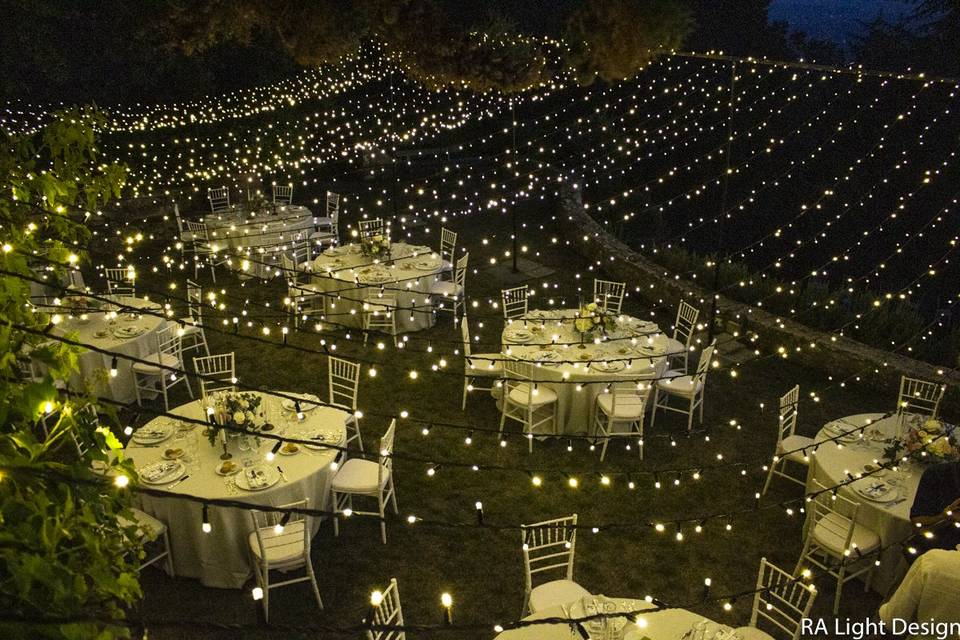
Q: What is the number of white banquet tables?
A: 7